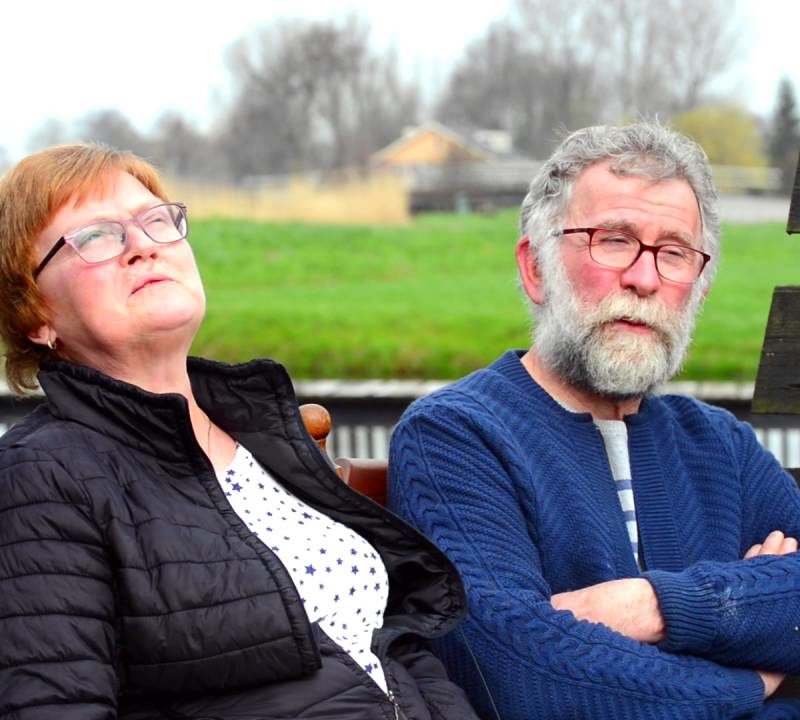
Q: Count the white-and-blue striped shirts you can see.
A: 1